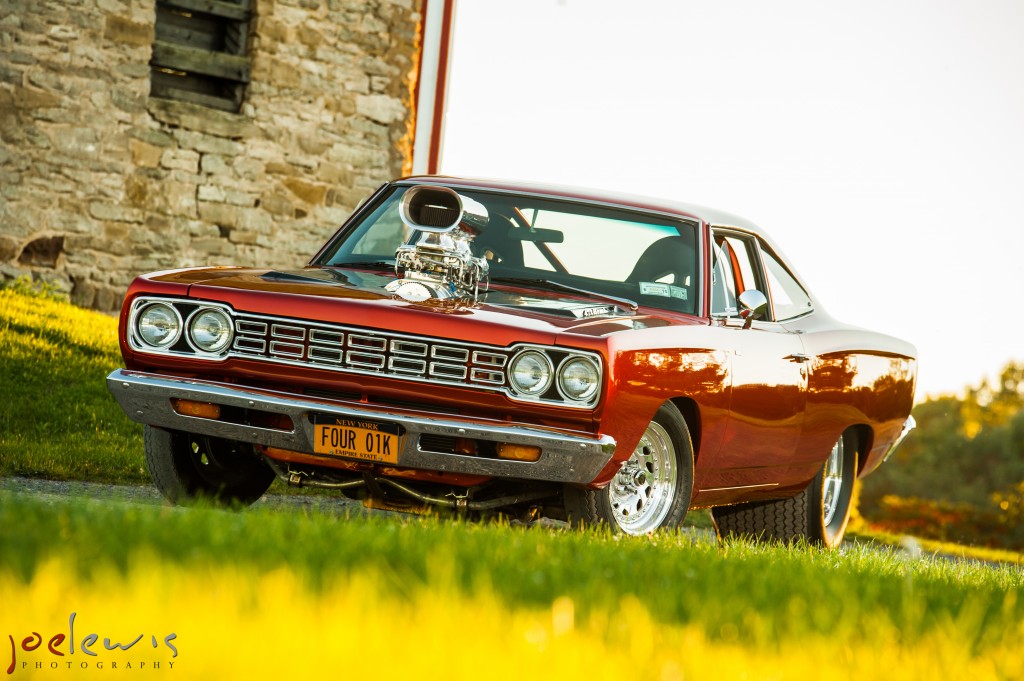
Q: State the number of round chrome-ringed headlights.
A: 4